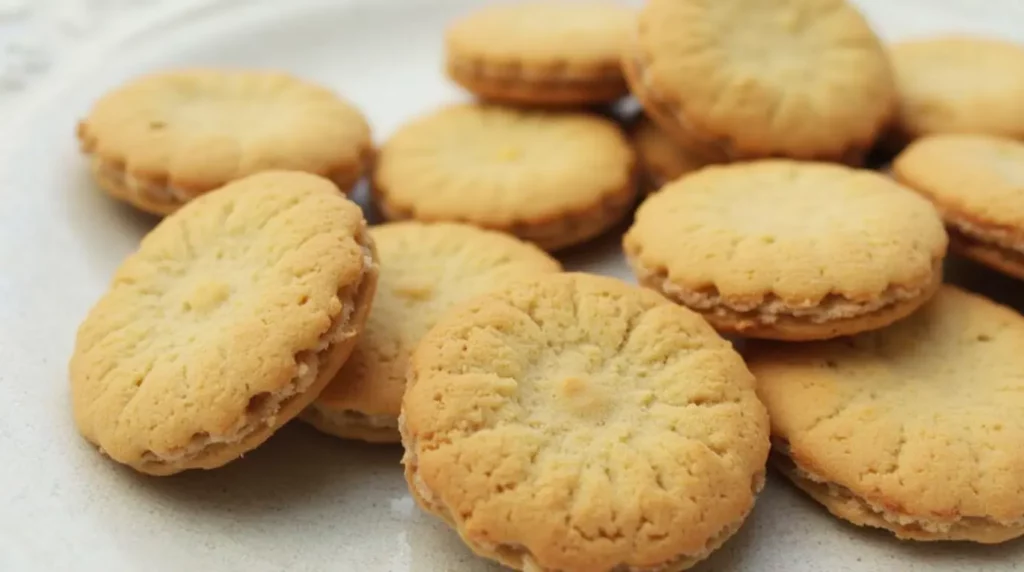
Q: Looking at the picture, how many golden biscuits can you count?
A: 12